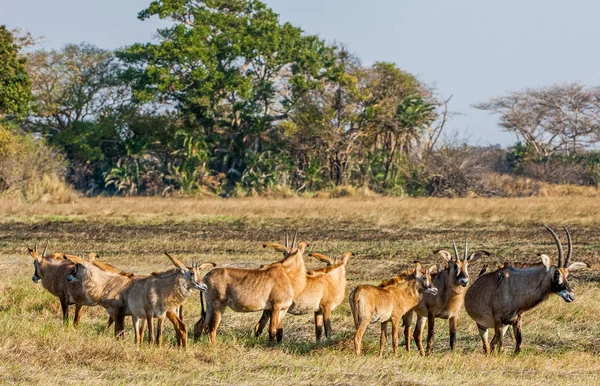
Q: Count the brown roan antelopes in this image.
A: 8